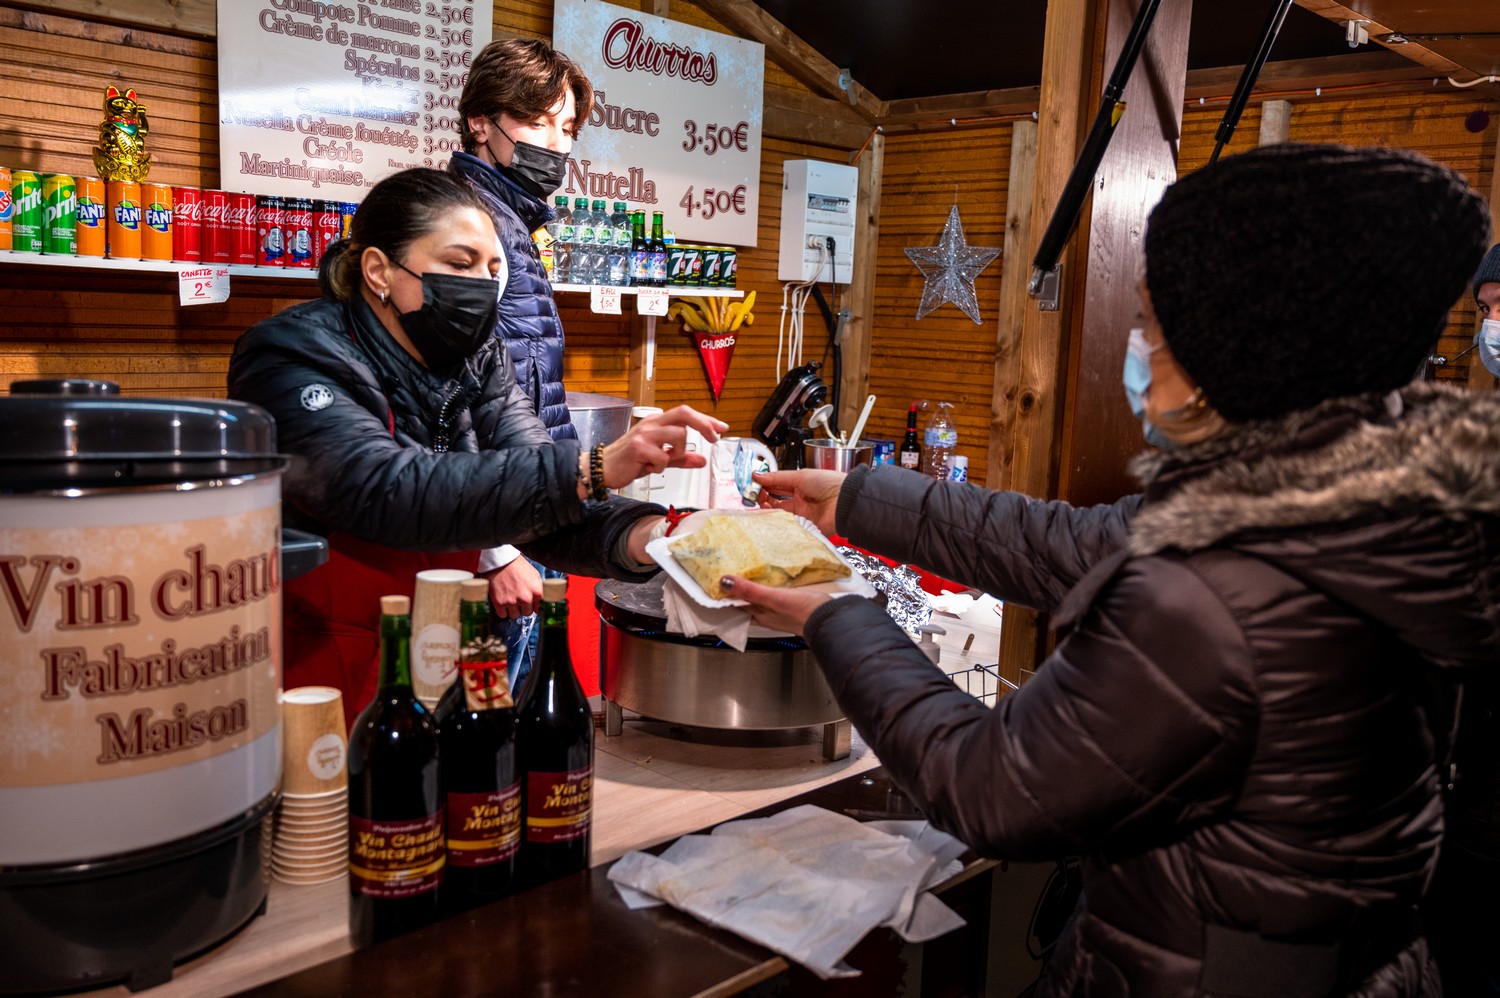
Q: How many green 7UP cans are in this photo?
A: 4